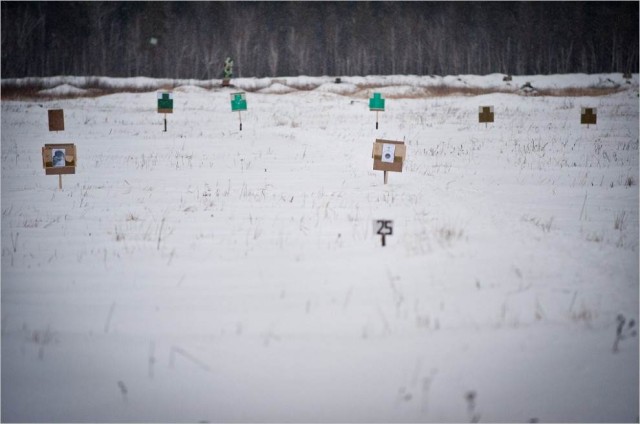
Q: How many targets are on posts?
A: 8